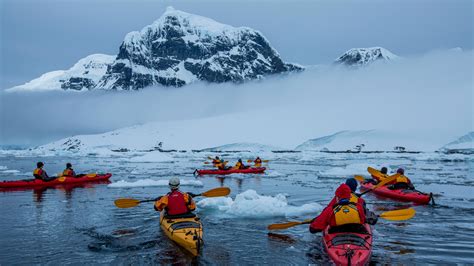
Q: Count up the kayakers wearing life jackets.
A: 11